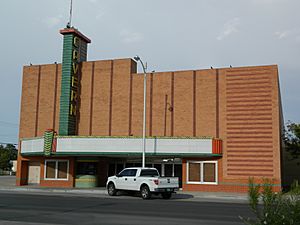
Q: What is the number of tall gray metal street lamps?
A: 1